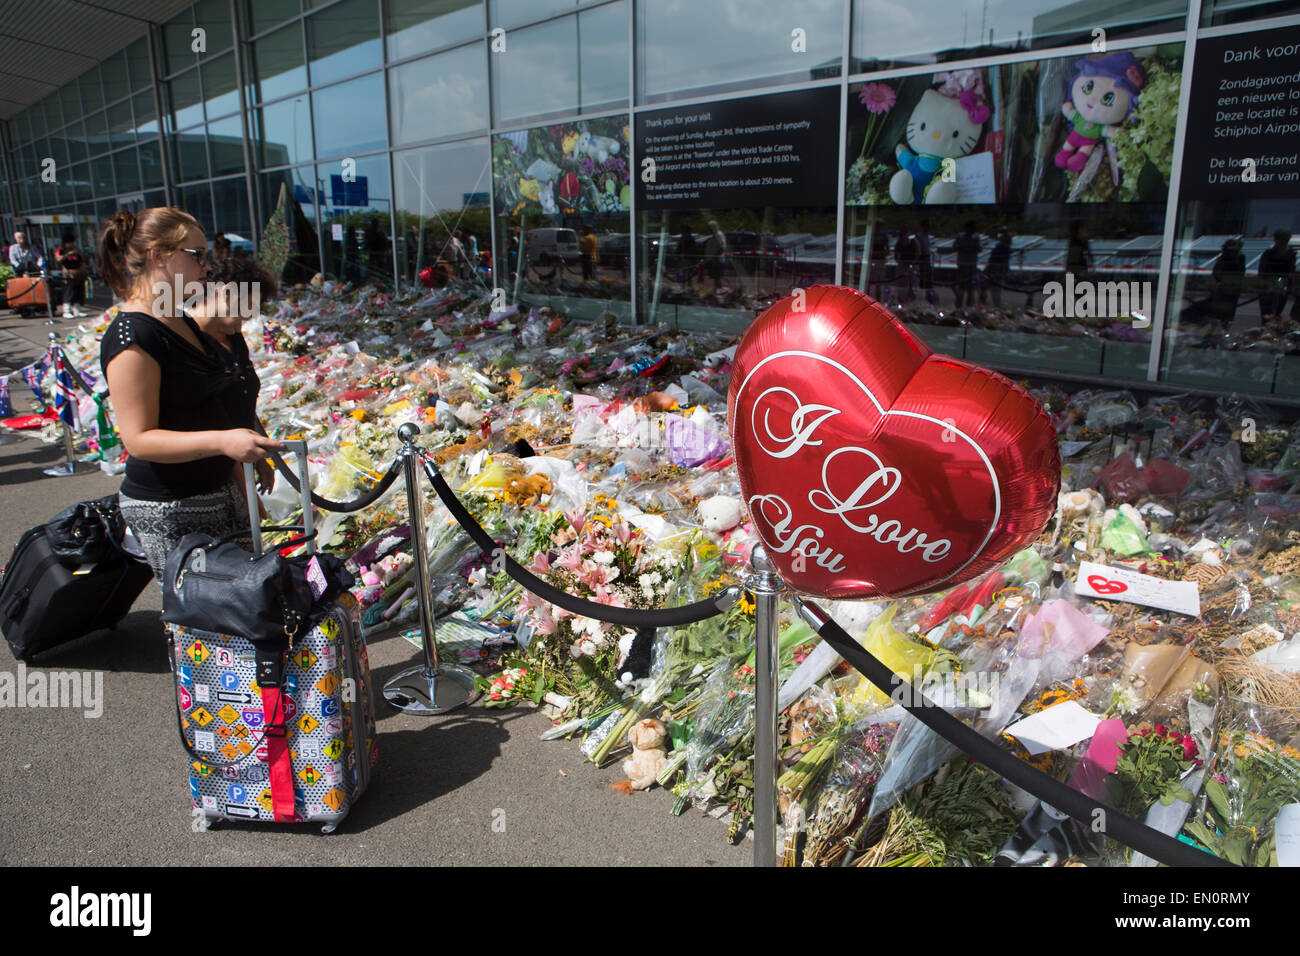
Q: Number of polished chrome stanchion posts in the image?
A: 4